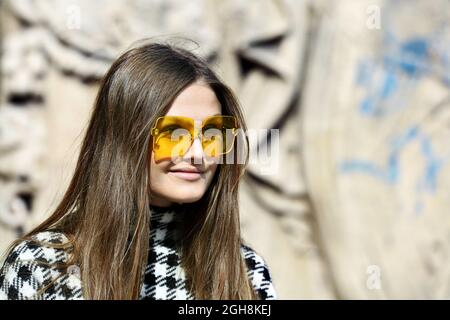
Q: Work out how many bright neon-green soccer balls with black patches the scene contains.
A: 0